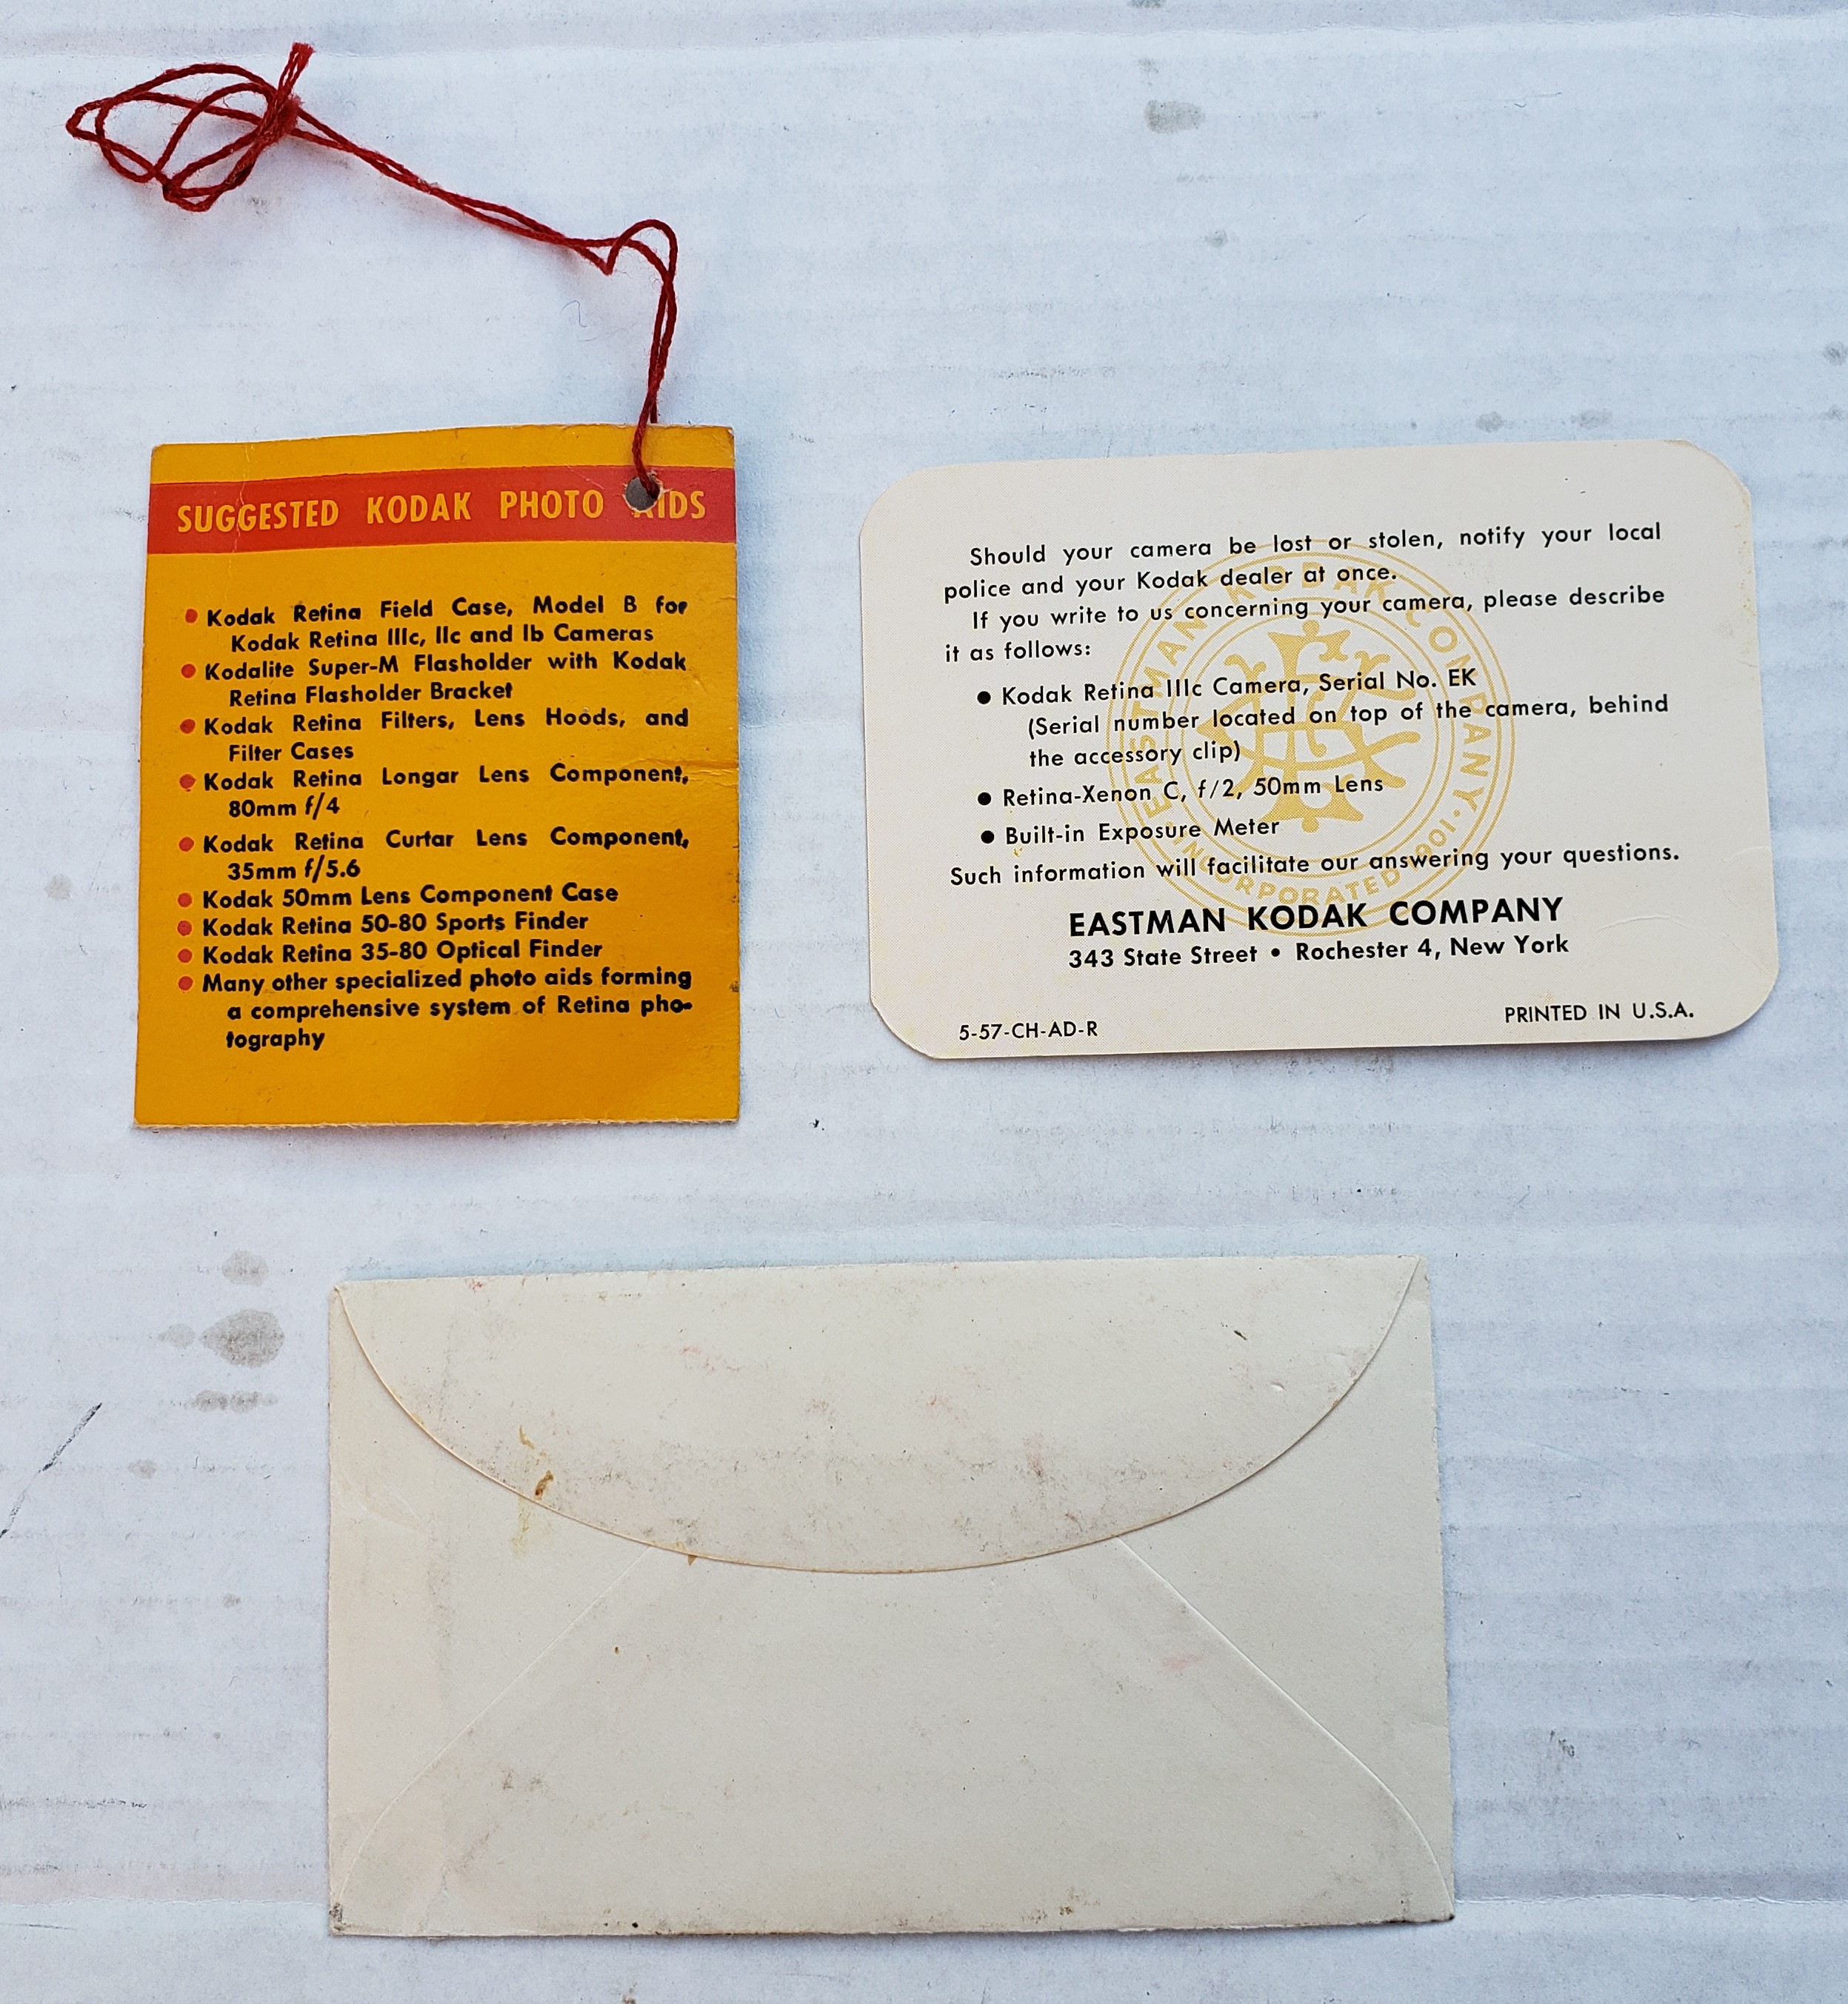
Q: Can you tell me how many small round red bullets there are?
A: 9